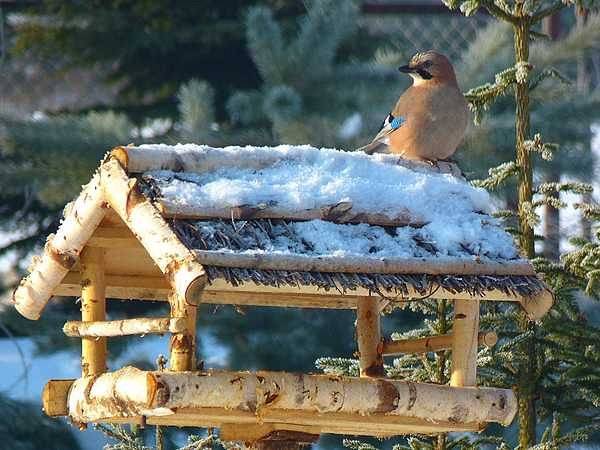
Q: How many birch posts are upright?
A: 4